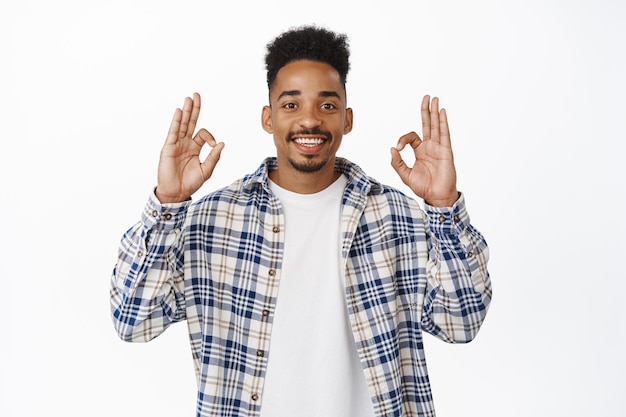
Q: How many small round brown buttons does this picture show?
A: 11